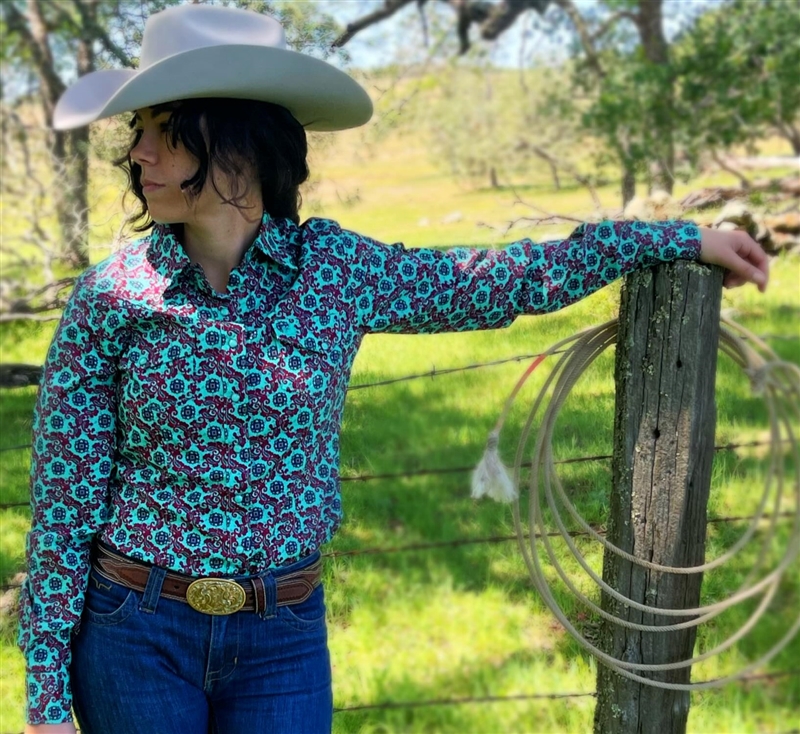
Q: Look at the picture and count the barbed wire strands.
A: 4